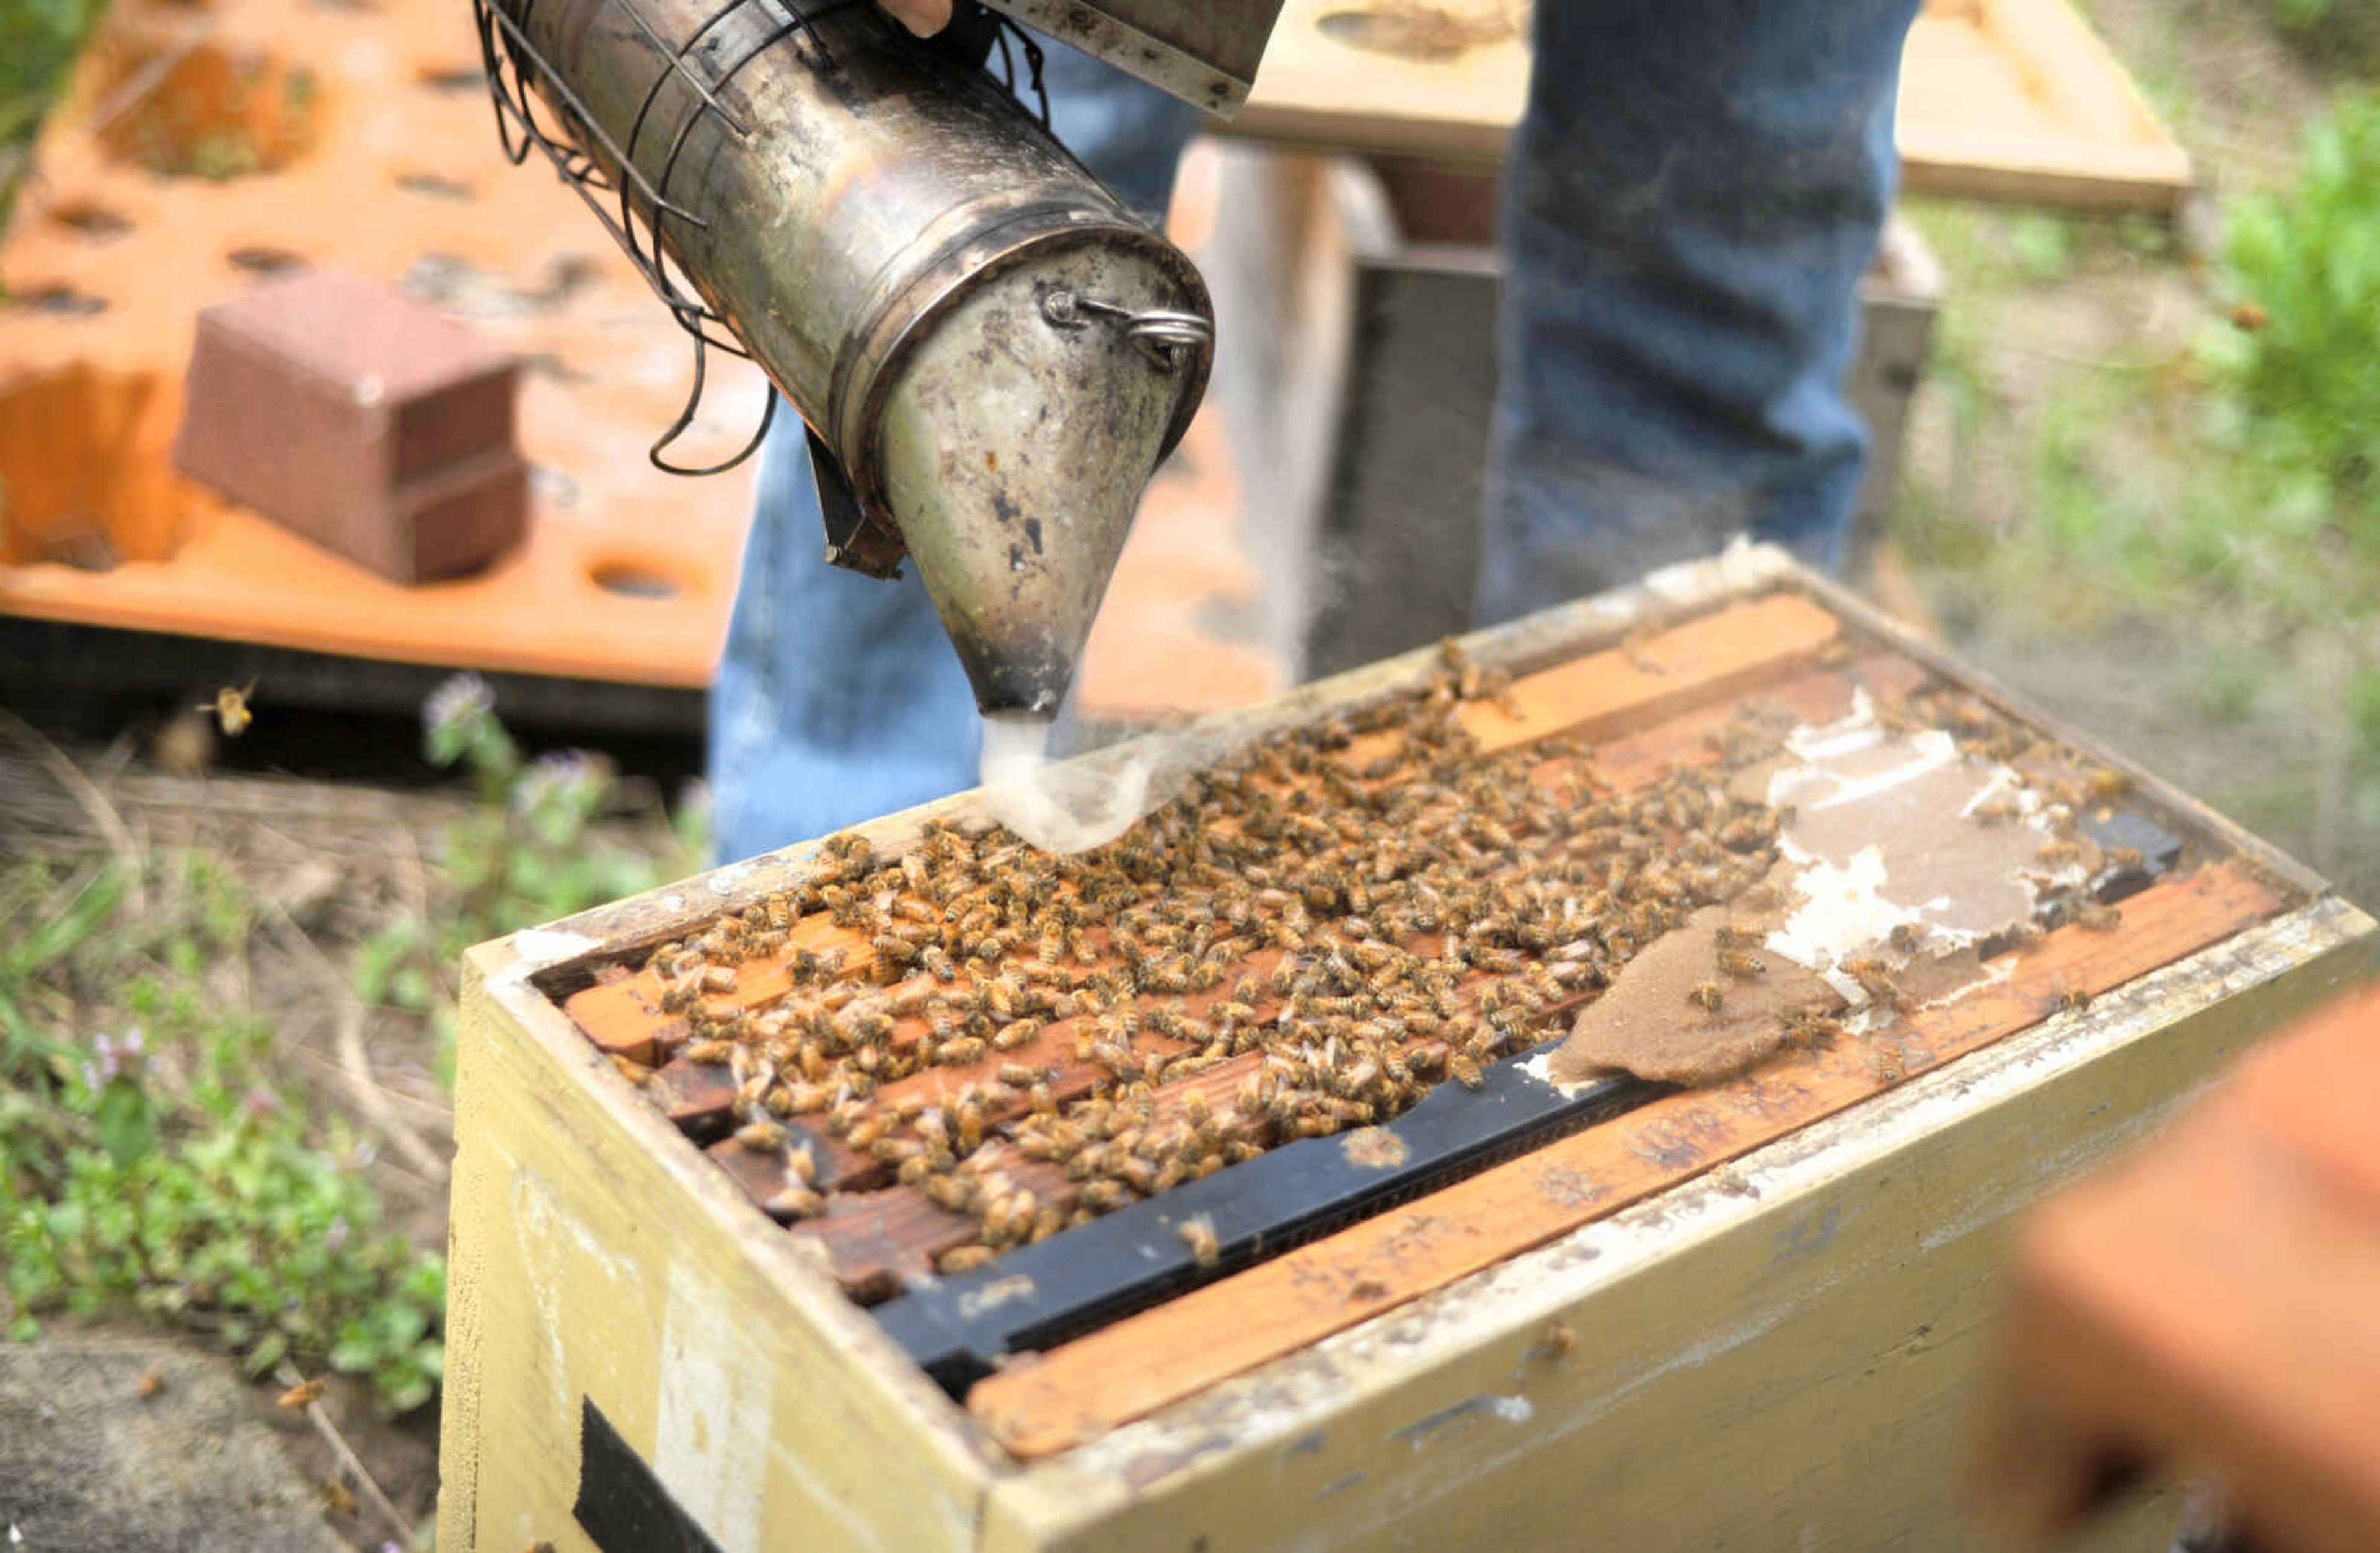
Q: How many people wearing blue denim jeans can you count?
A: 1